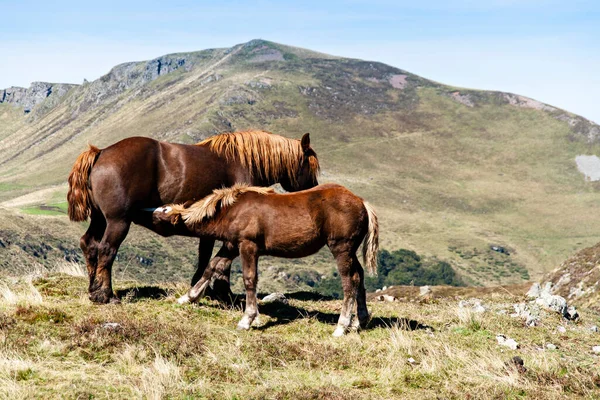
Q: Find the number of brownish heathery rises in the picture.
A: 1